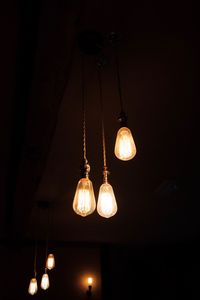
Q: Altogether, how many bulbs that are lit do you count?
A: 7